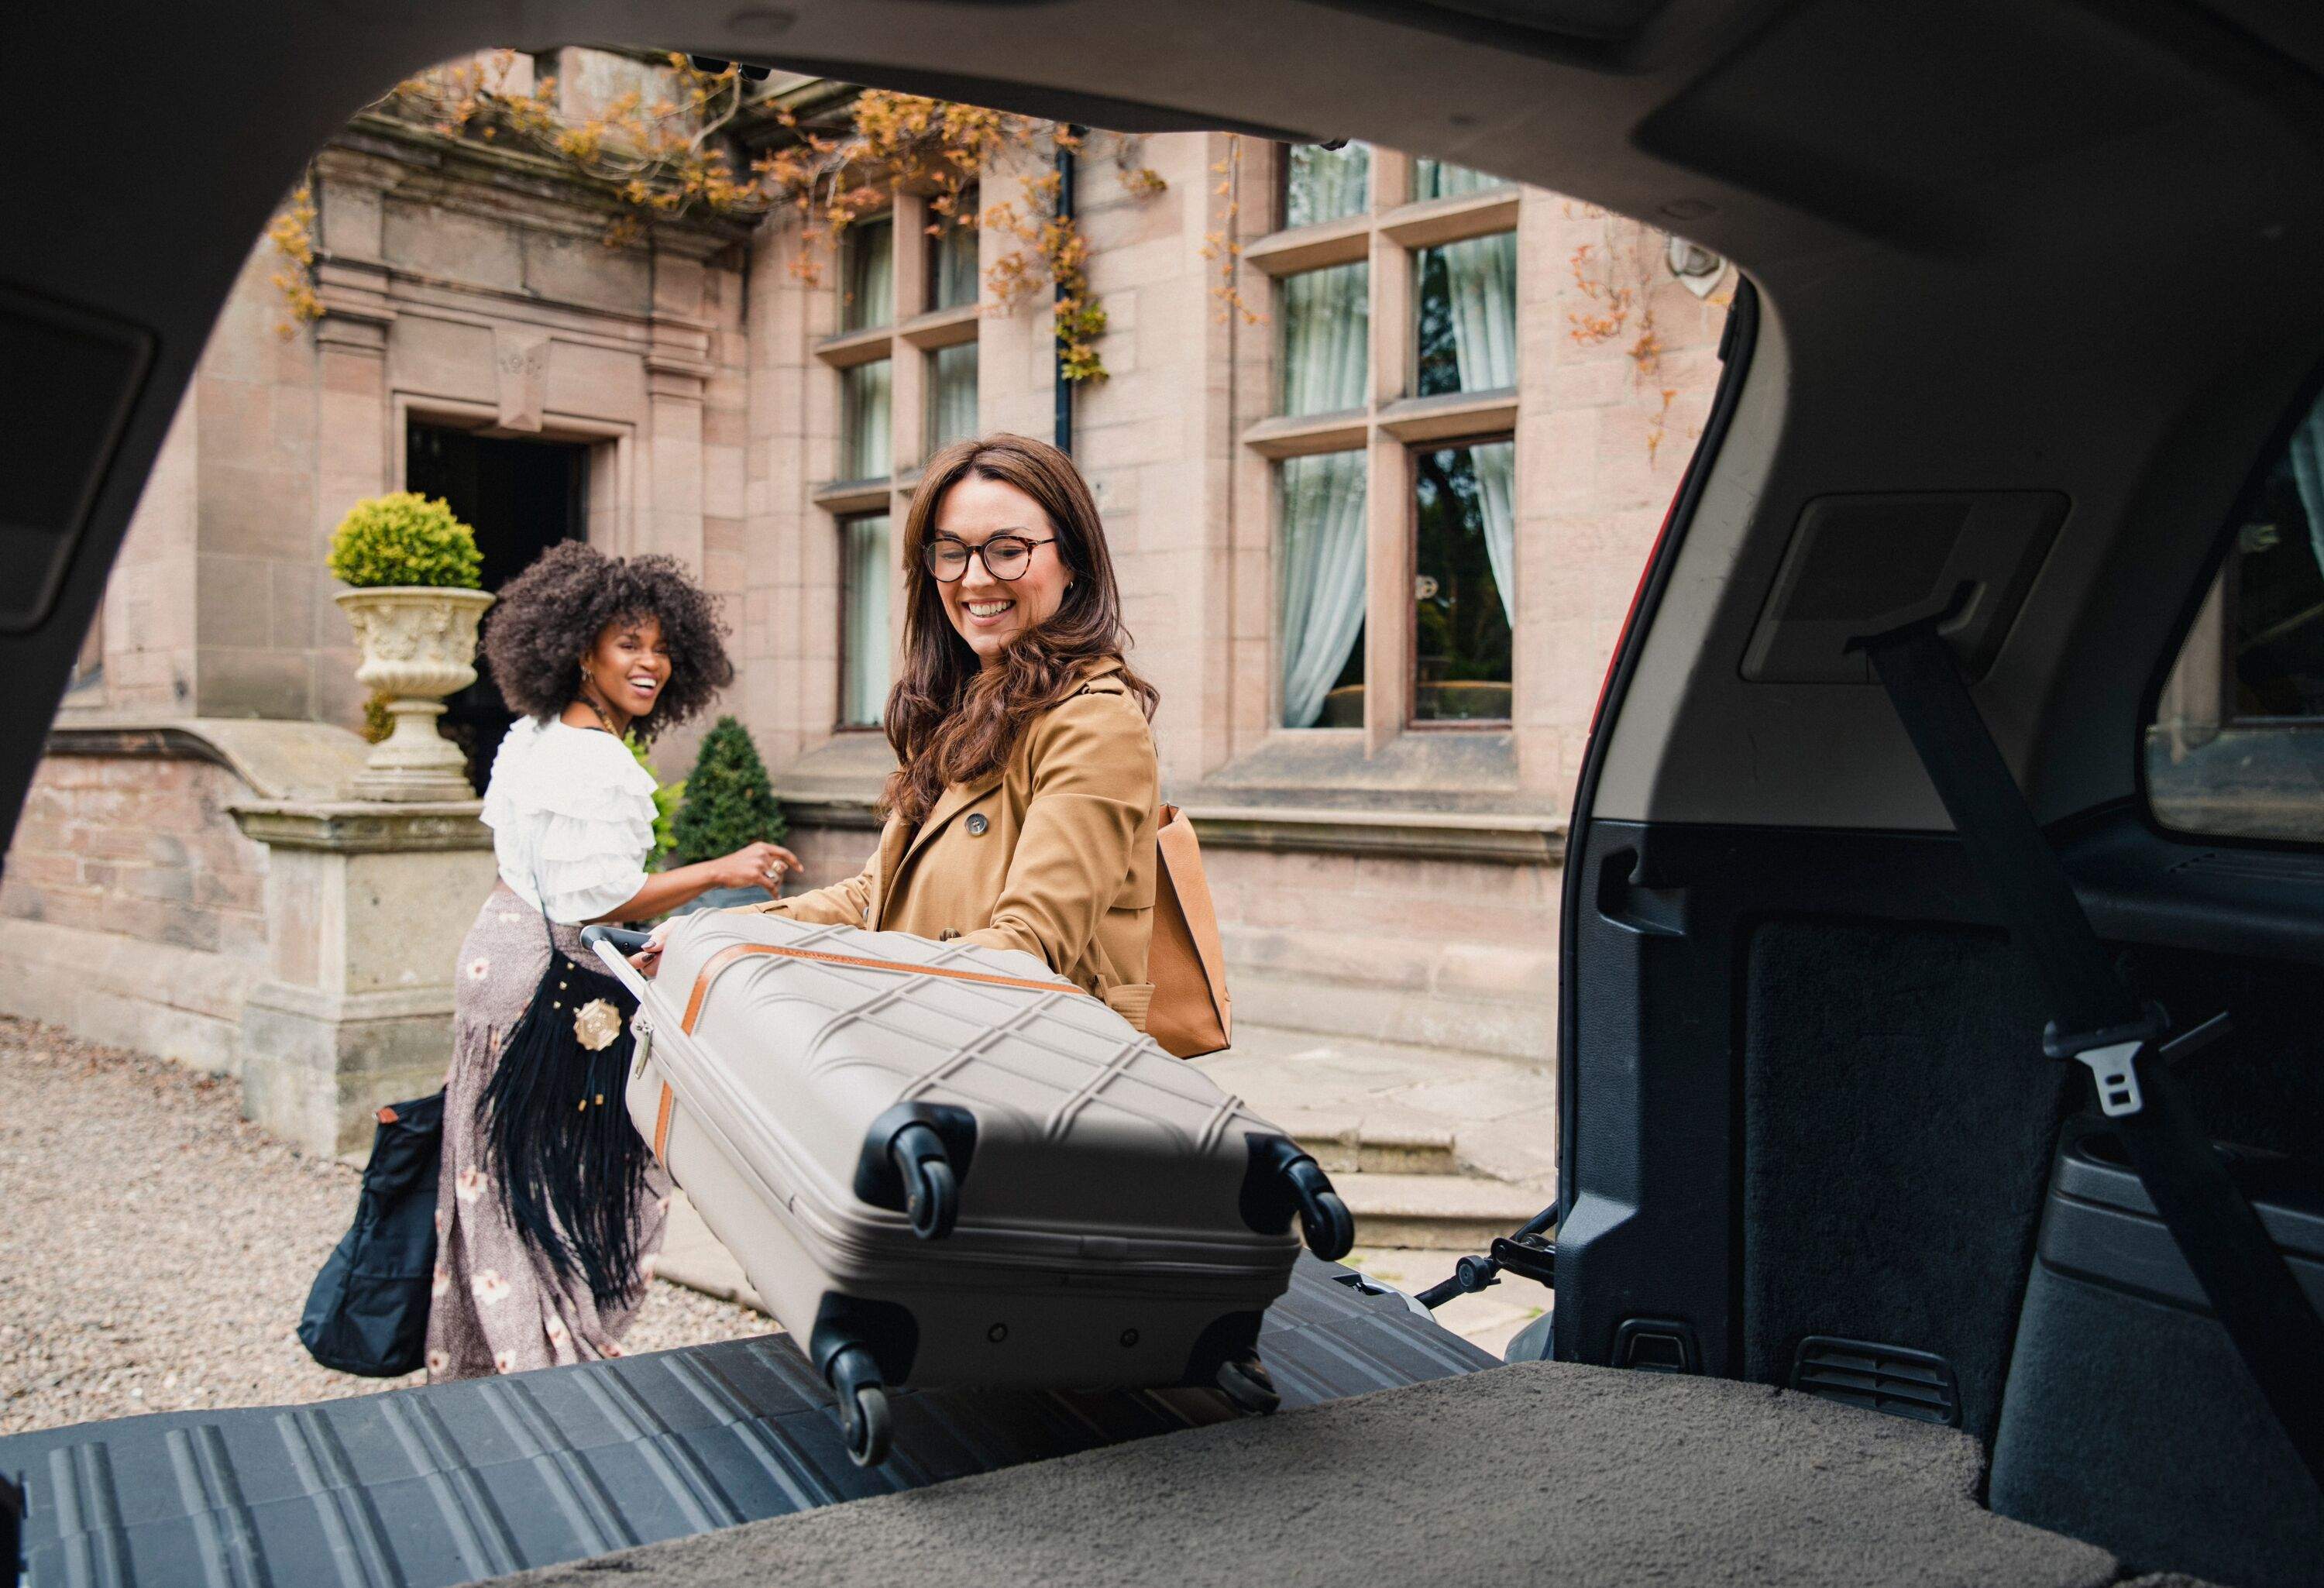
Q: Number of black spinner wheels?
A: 4